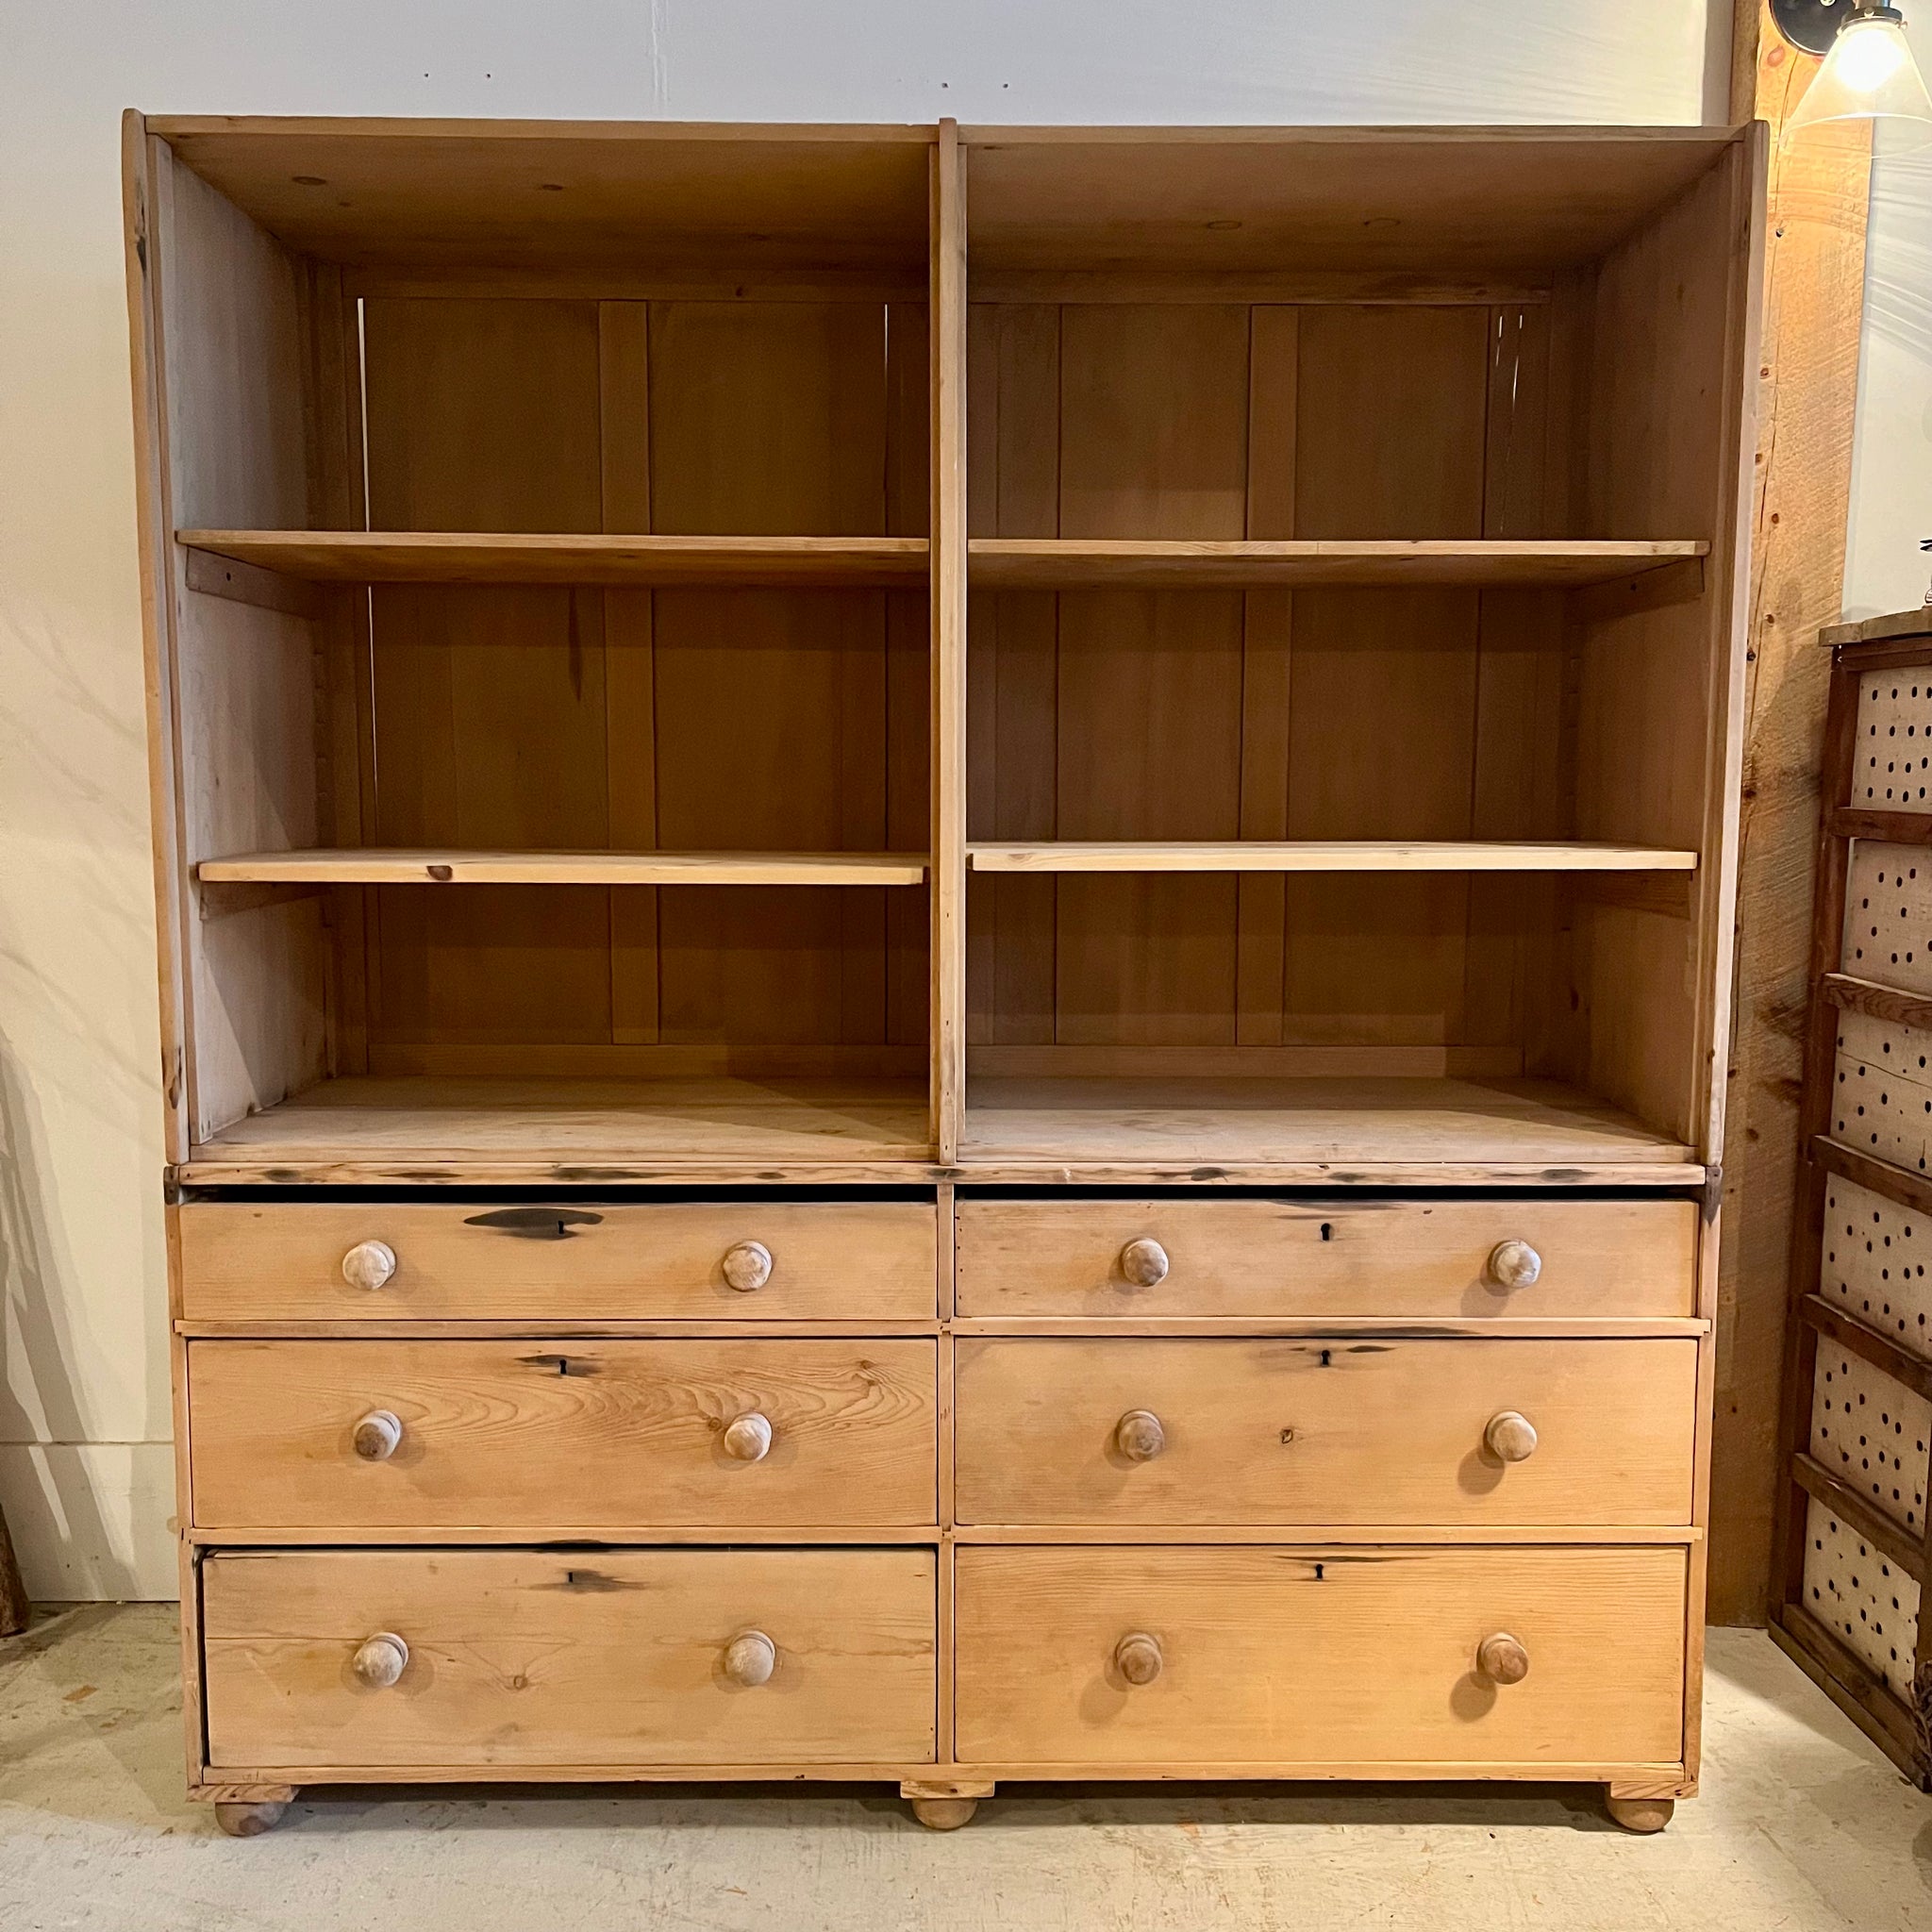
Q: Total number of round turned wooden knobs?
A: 12